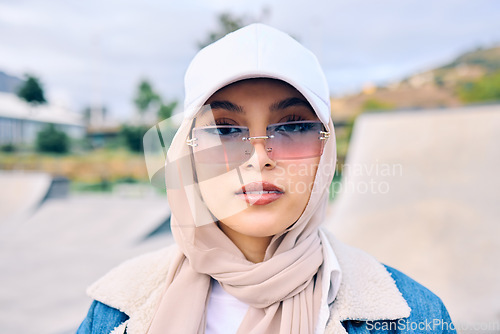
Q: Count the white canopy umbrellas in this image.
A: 0